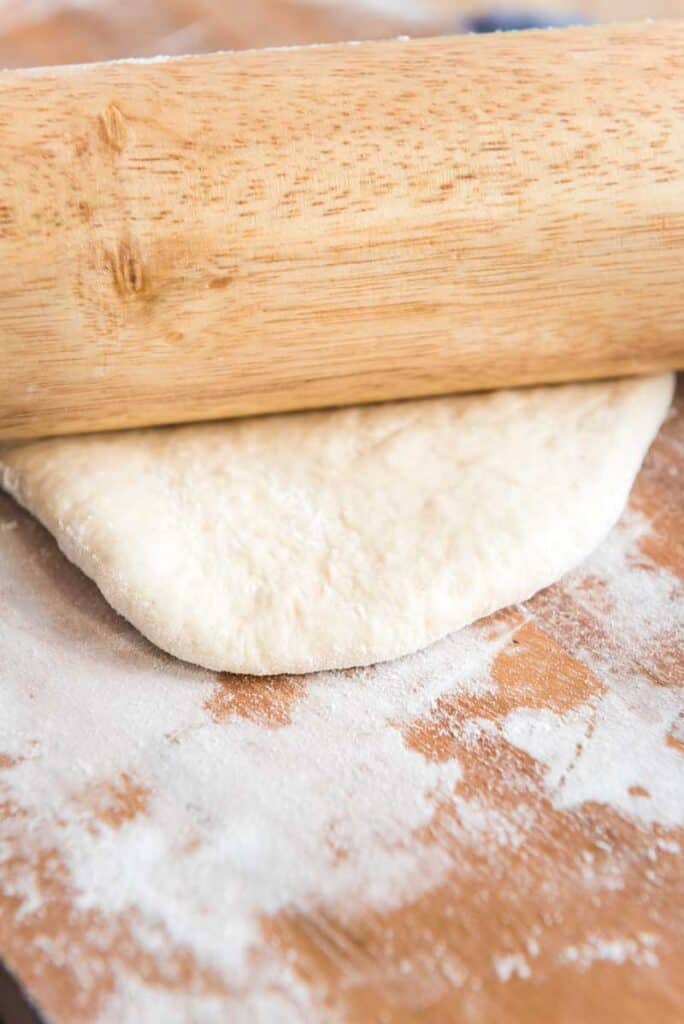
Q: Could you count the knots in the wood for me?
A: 2